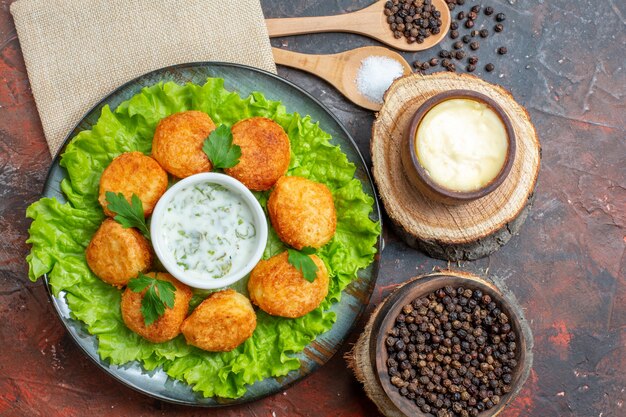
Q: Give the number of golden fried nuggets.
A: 8